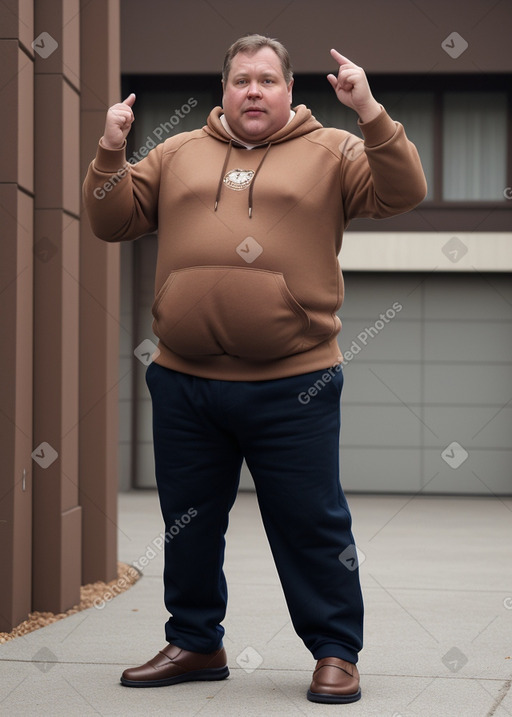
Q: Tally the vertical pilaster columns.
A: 3